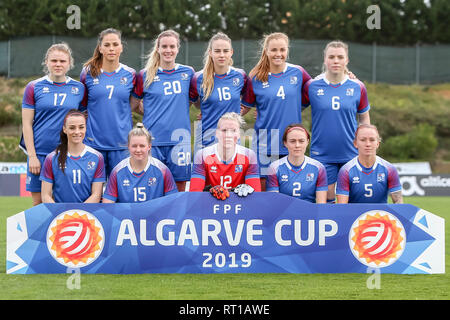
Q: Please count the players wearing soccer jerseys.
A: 11